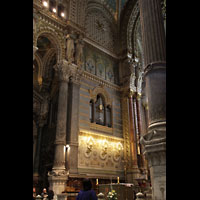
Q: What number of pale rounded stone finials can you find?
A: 3